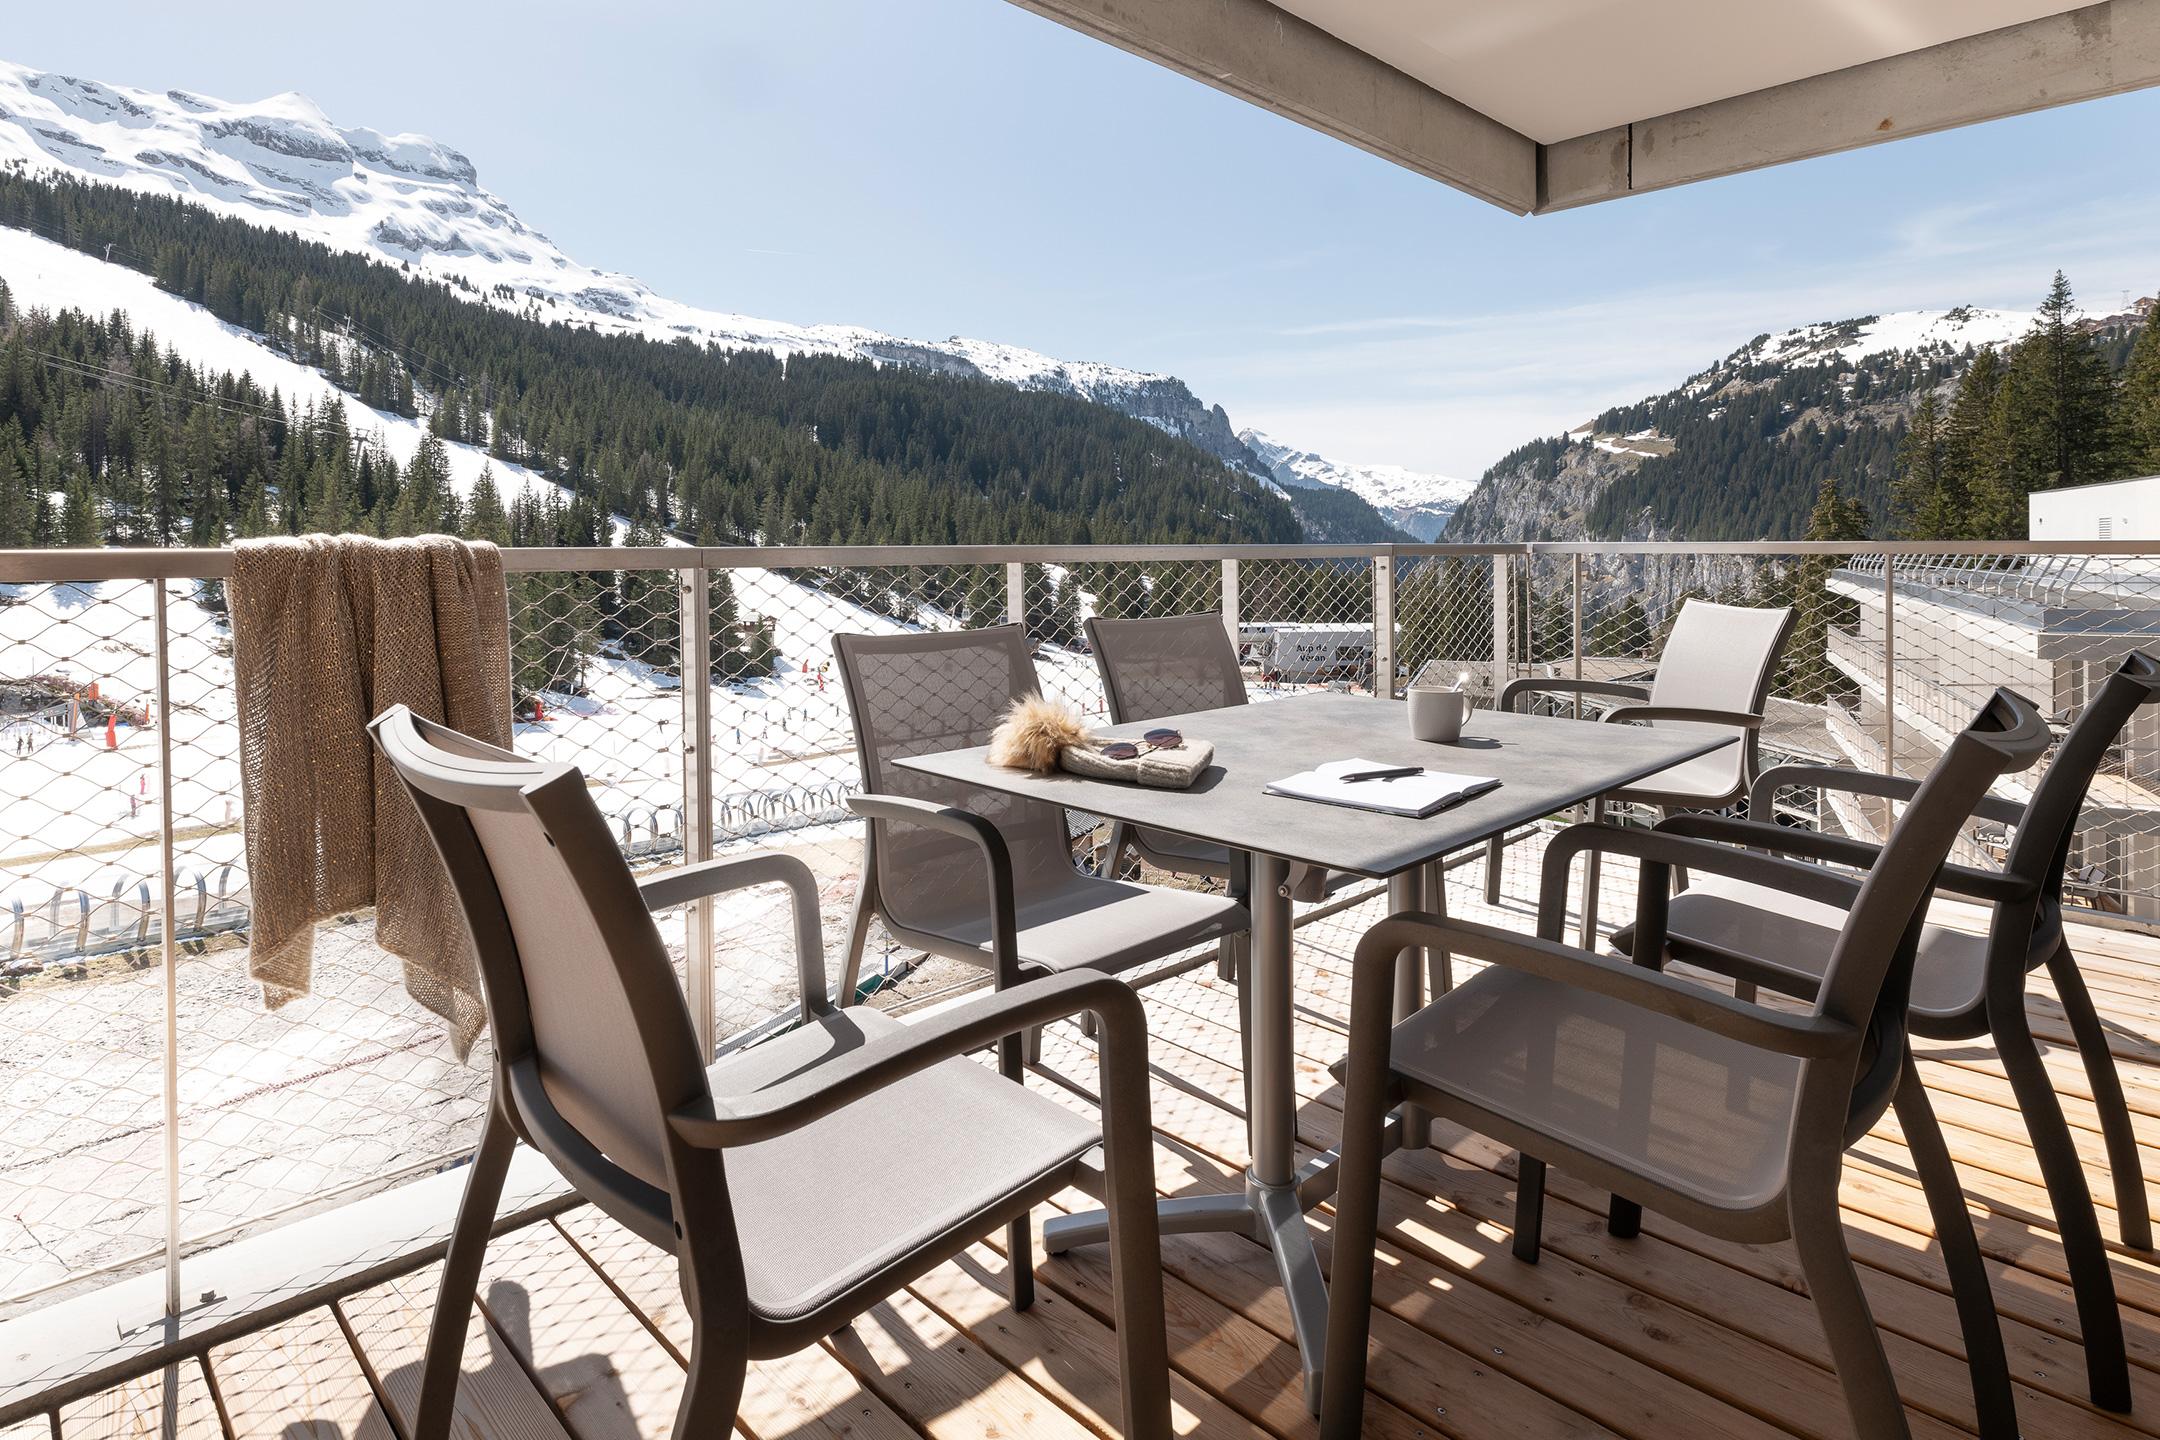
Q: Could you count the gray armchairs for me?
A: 6